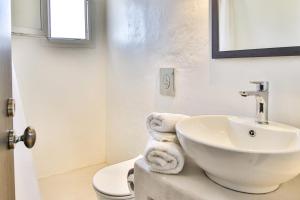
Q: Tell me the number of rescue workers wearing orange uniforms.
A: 0